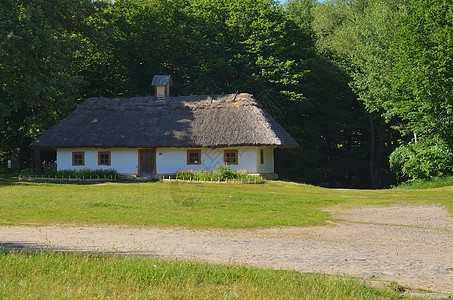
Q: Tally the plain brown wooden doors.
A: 1